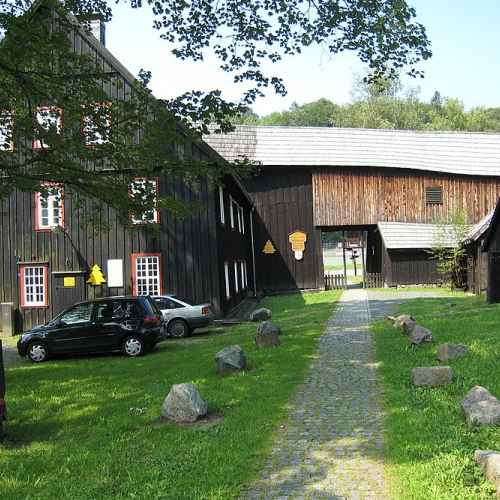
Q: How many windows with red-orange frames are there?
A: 7